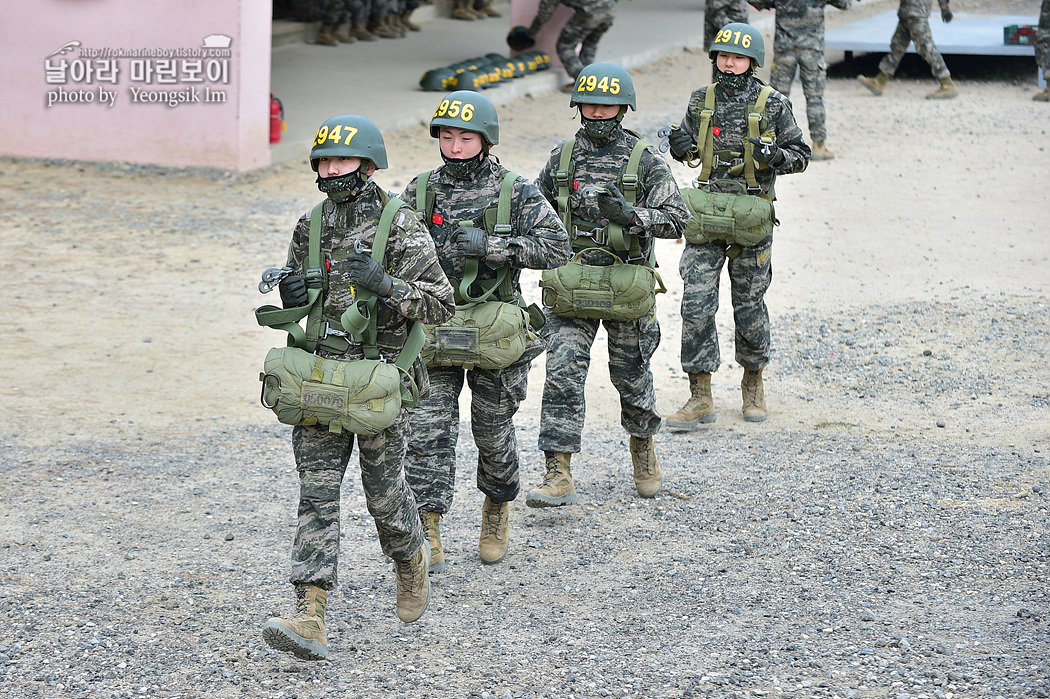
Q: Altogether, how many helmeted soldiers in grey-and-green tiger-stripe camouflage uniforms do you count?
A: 4